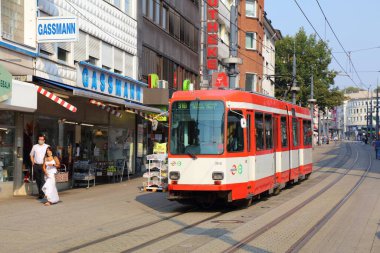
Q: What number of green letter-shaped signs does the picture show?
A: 2